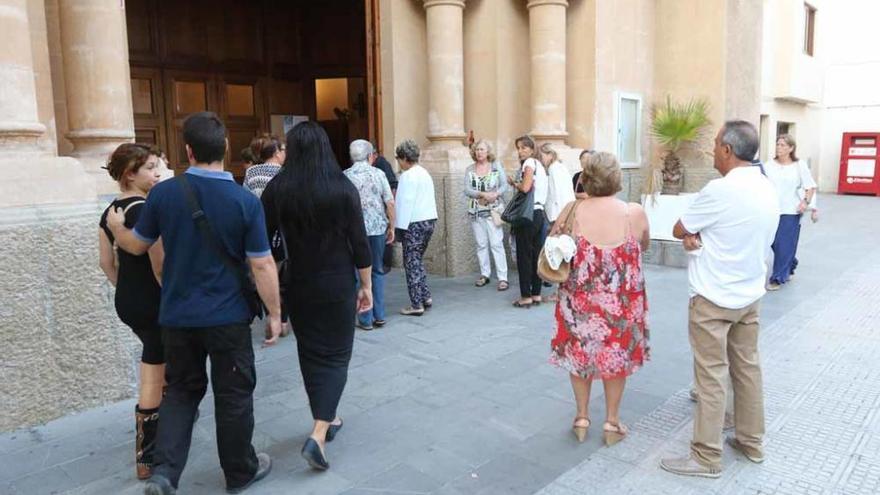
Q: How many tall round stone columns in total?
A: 4